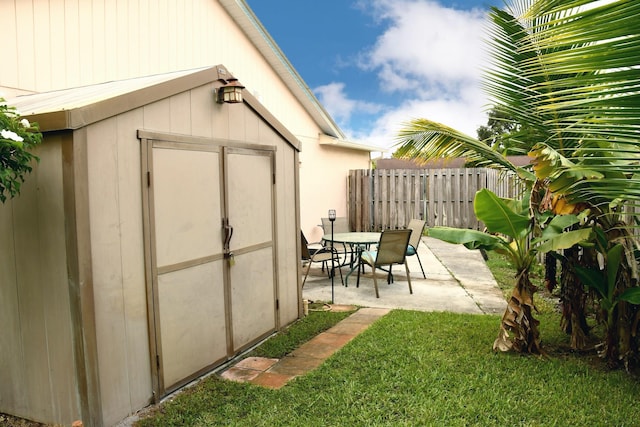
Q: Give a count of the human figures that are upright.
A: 0